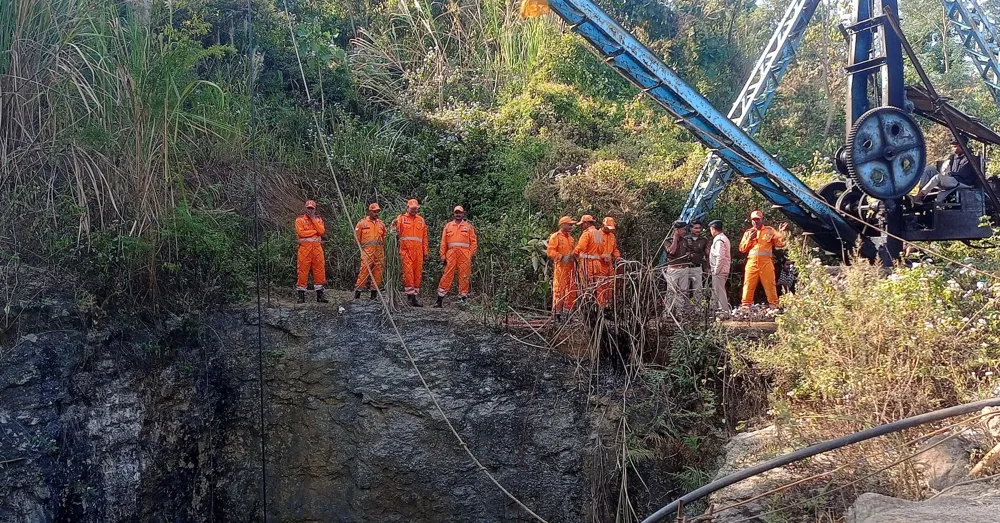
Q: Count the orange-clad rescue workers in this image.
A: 8